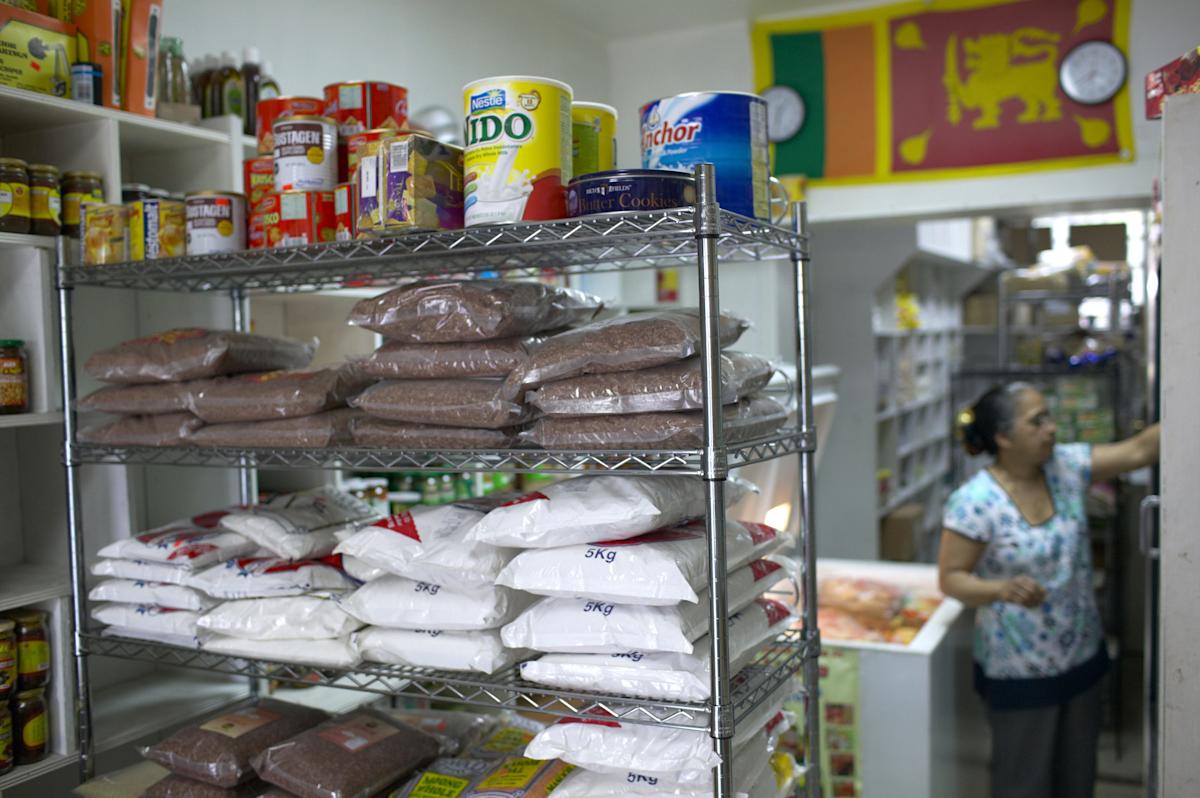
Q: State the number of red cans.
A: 6